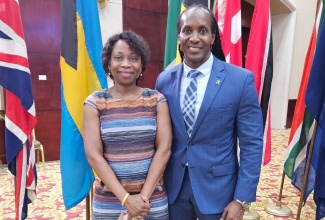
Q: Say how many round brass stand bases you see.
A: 2